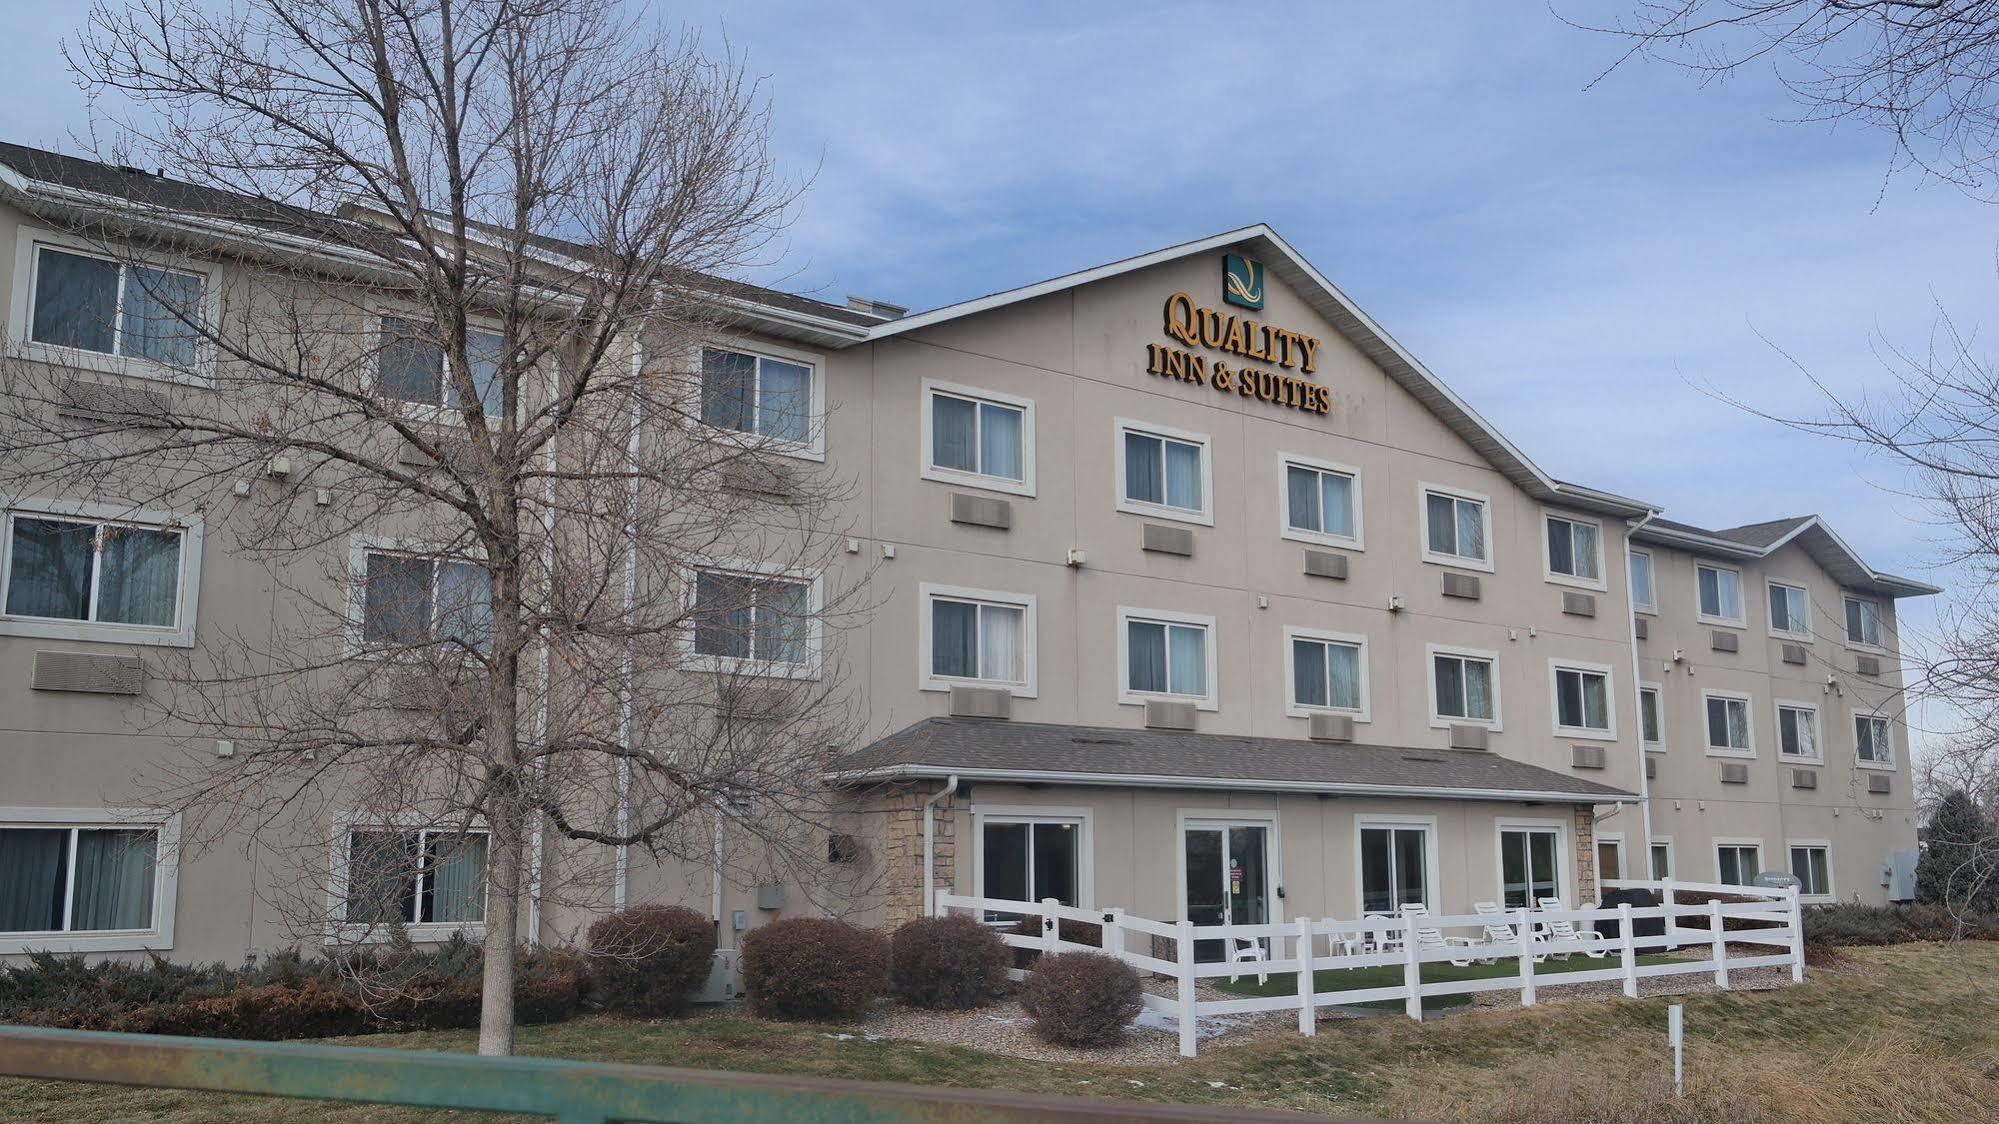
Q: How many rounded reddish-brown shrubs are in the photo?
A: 4